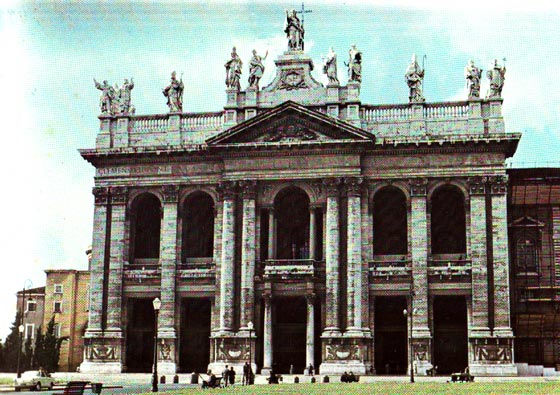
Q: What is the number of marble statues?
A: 11